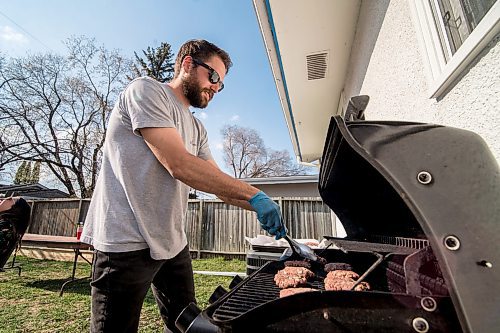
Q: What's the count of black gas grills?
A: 1